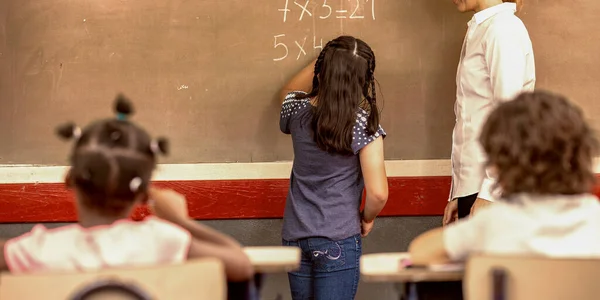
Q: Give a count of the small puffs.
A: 3